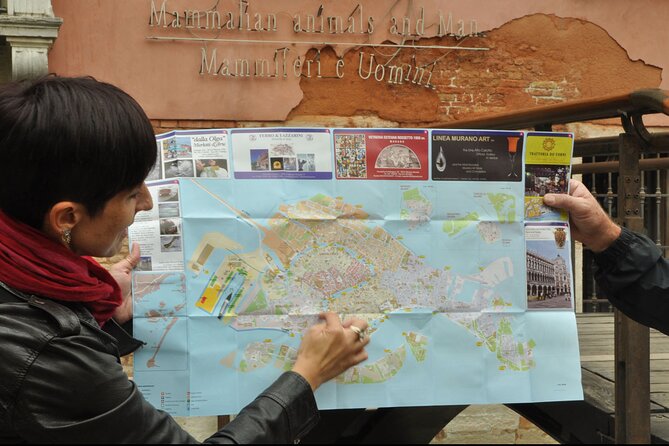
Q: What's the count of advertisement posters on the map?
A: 7